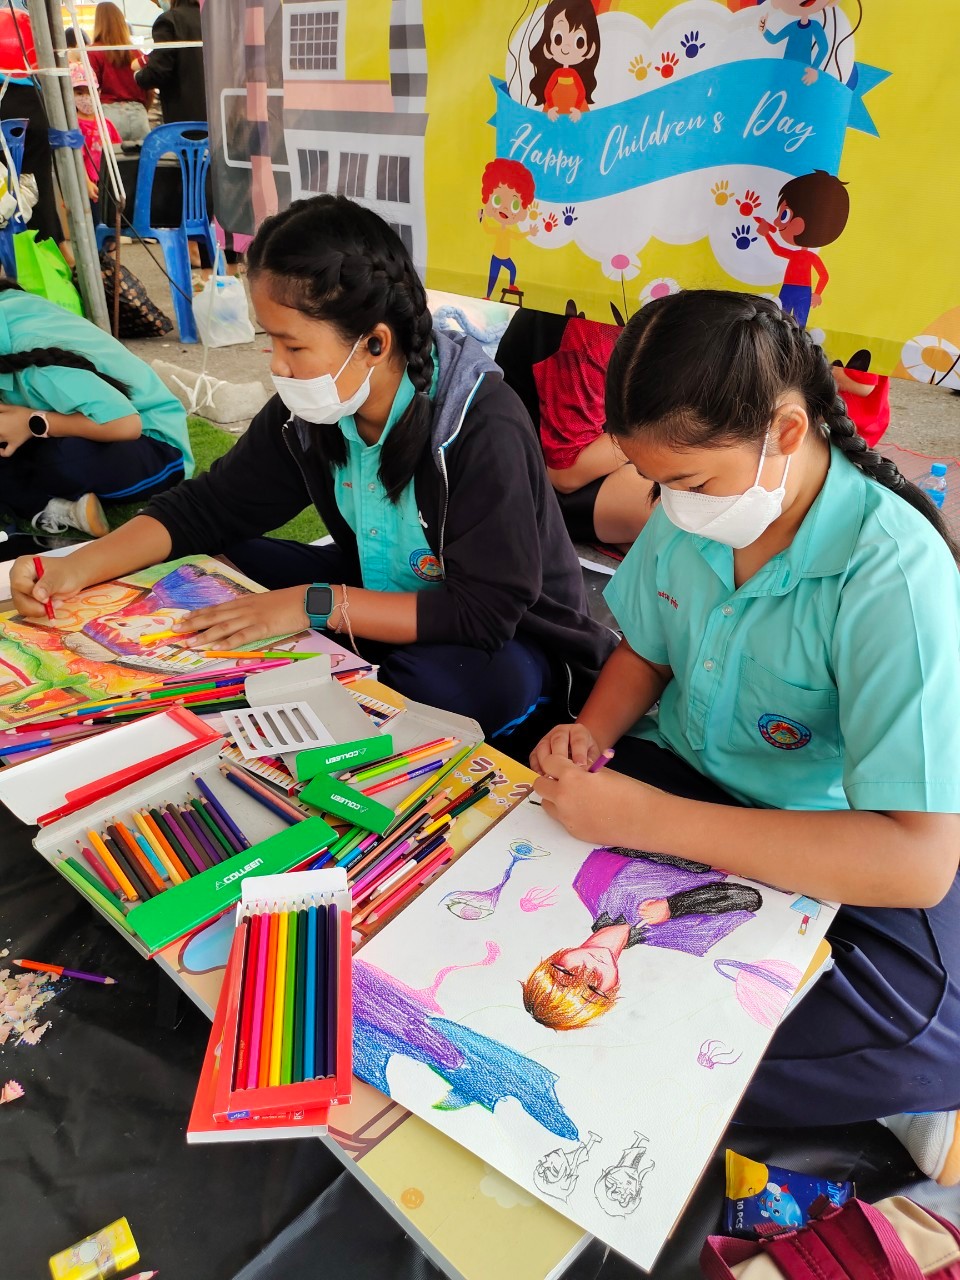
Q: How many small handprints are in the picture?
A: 9